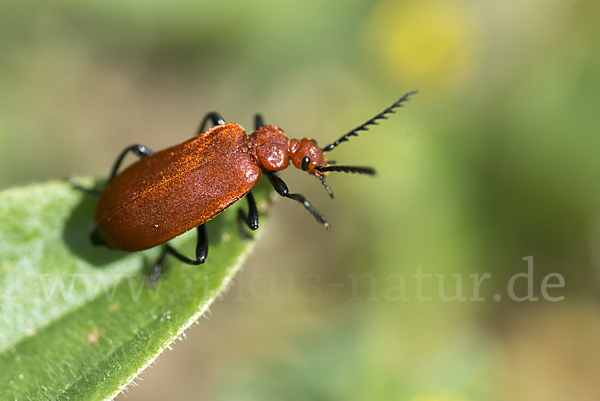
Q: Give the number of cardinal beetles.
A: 1